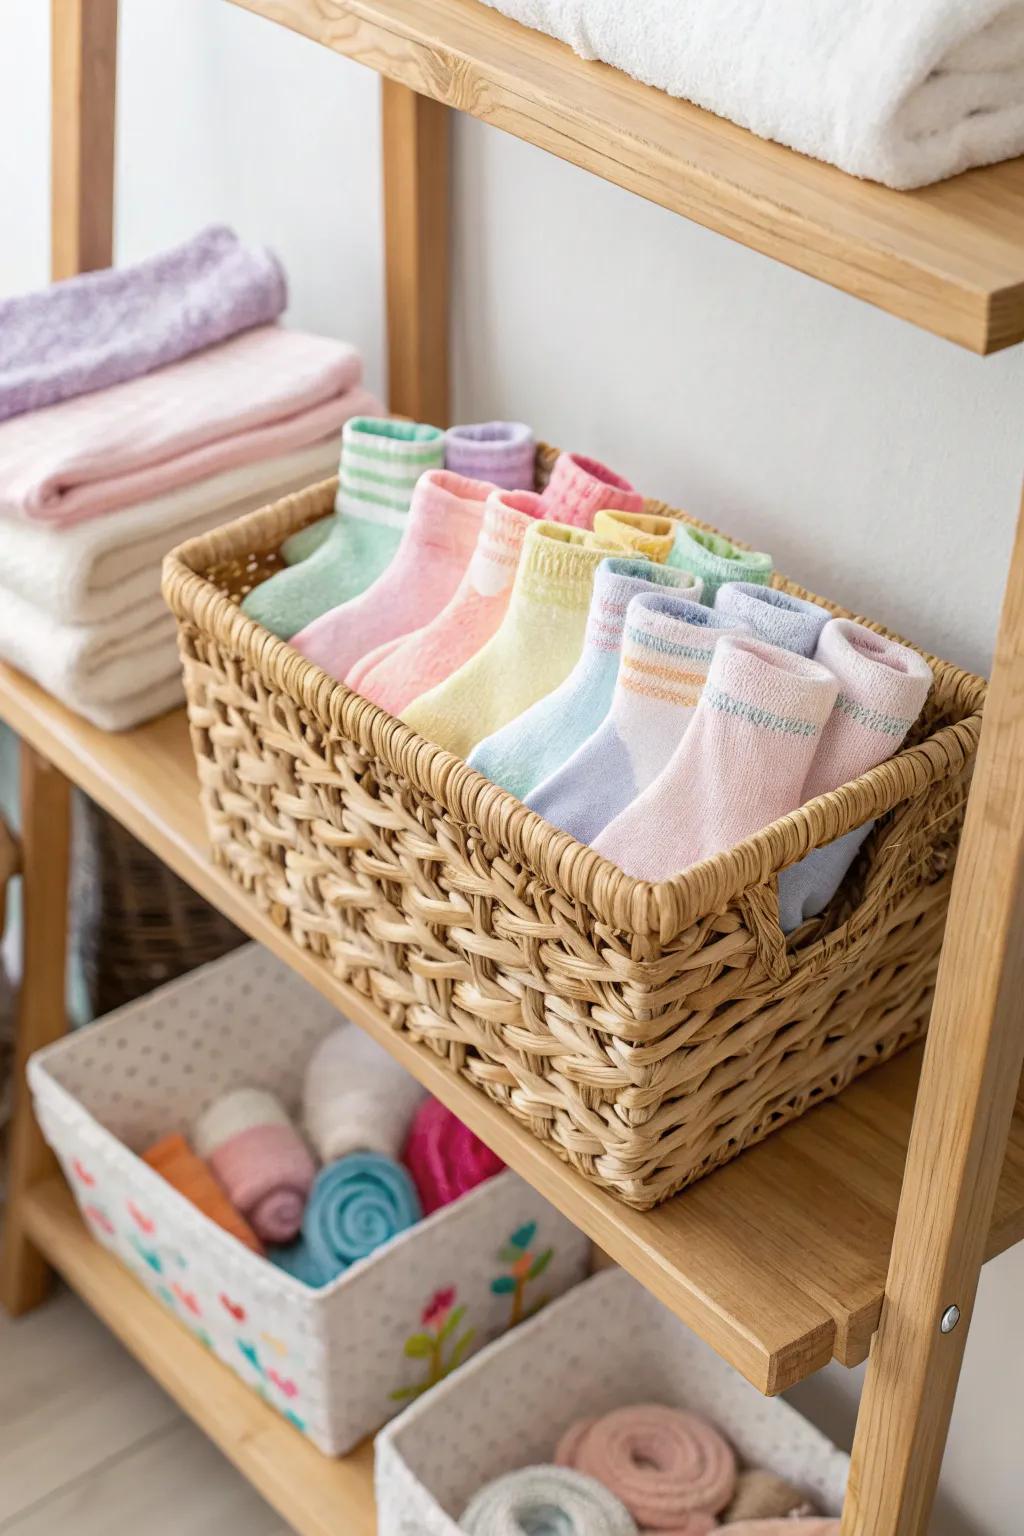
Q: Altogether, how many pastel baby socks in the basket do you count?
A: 13